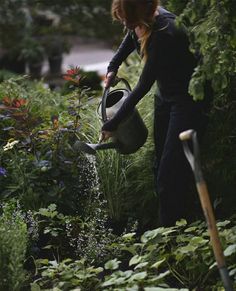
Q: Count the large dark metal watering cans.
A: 1